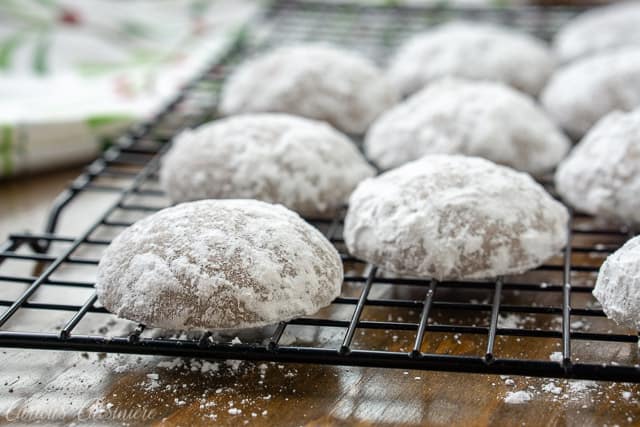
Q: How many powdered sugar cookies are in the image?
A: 10